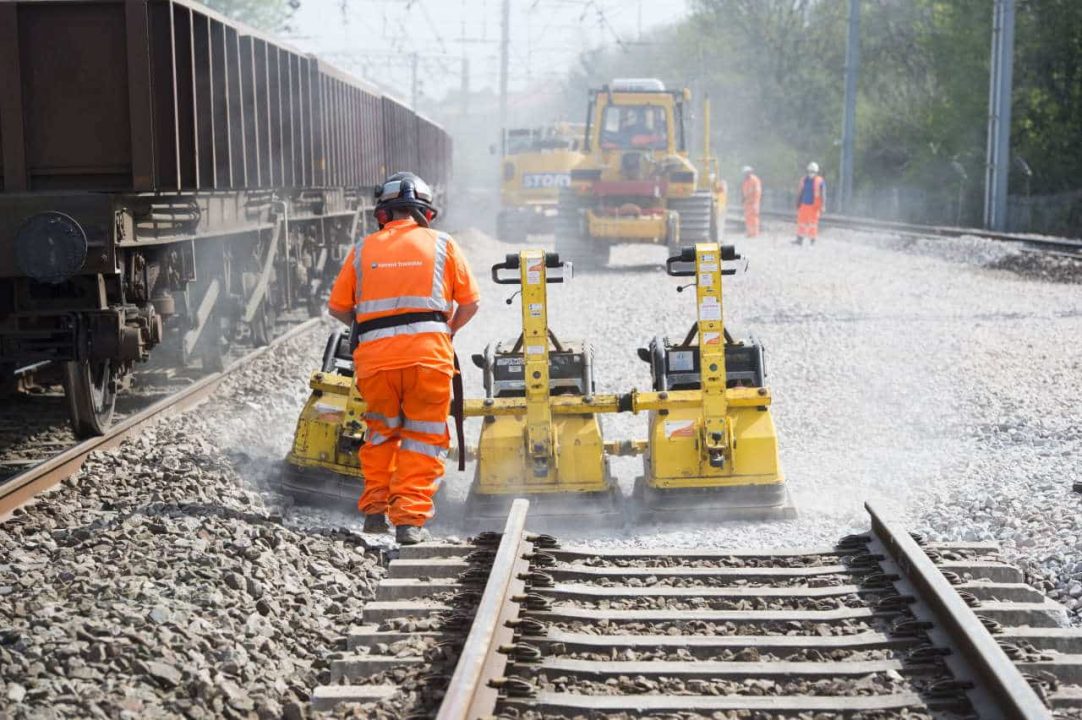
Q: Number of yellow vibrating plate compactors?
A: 3